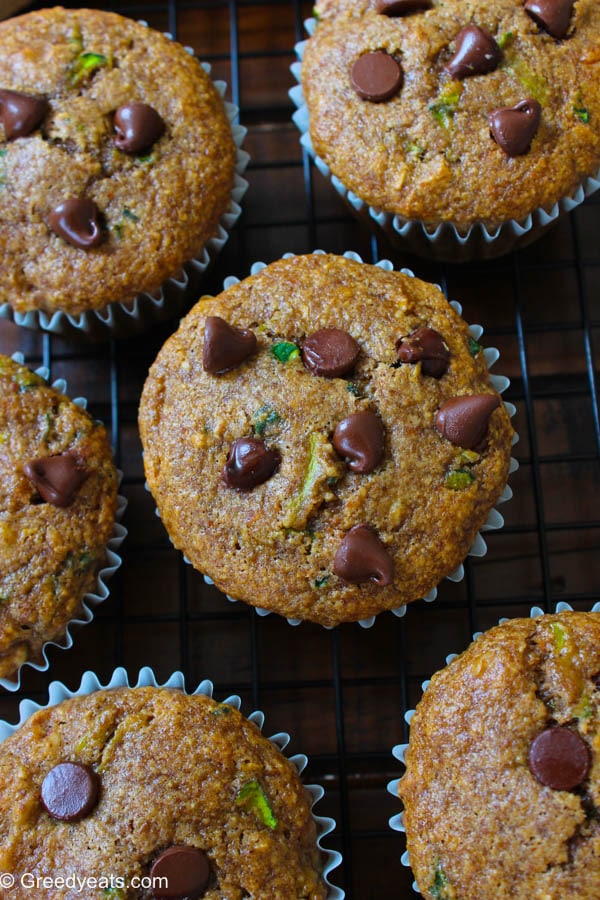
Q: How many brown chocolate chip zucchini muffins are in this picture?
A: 6